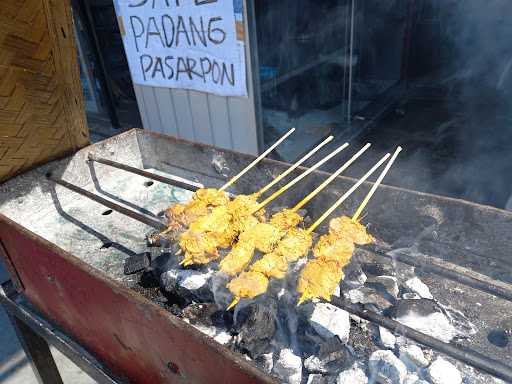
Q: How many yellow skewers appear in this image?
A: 6